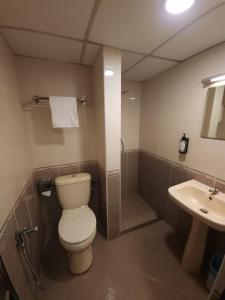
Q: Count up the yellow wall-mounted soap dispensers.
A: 0